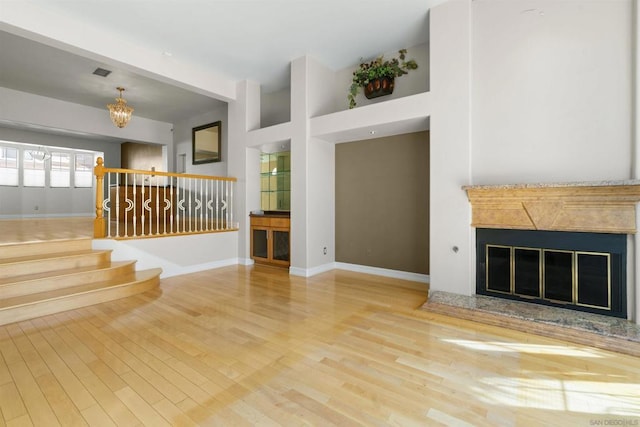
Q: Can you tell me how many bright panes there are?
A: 4